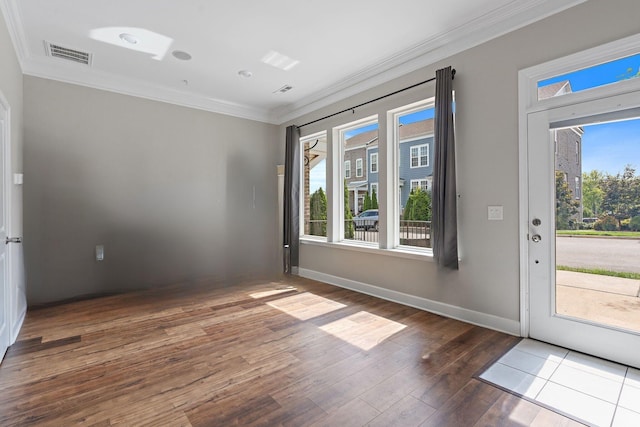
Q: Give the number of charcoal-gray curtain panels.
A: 2